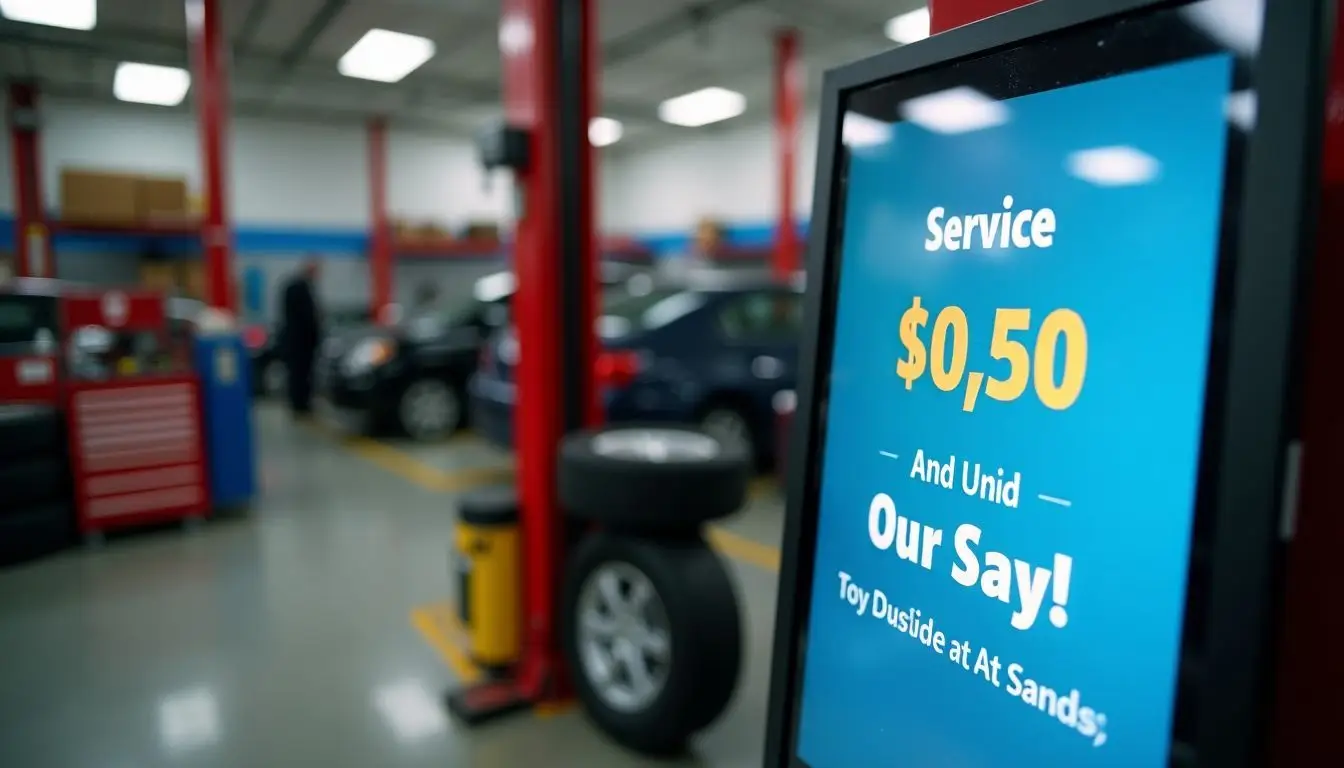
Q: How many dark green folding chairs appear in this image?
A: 0